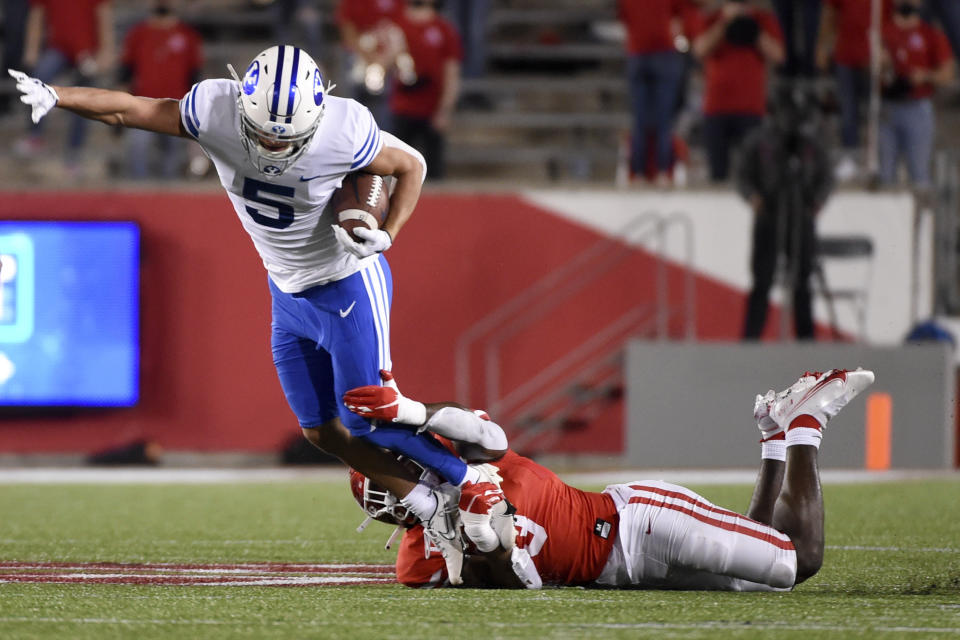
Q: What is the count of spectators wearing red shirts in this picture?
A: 8